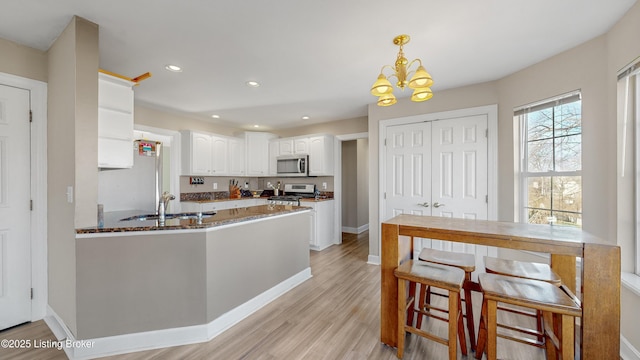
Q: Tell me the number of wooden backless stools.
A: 4